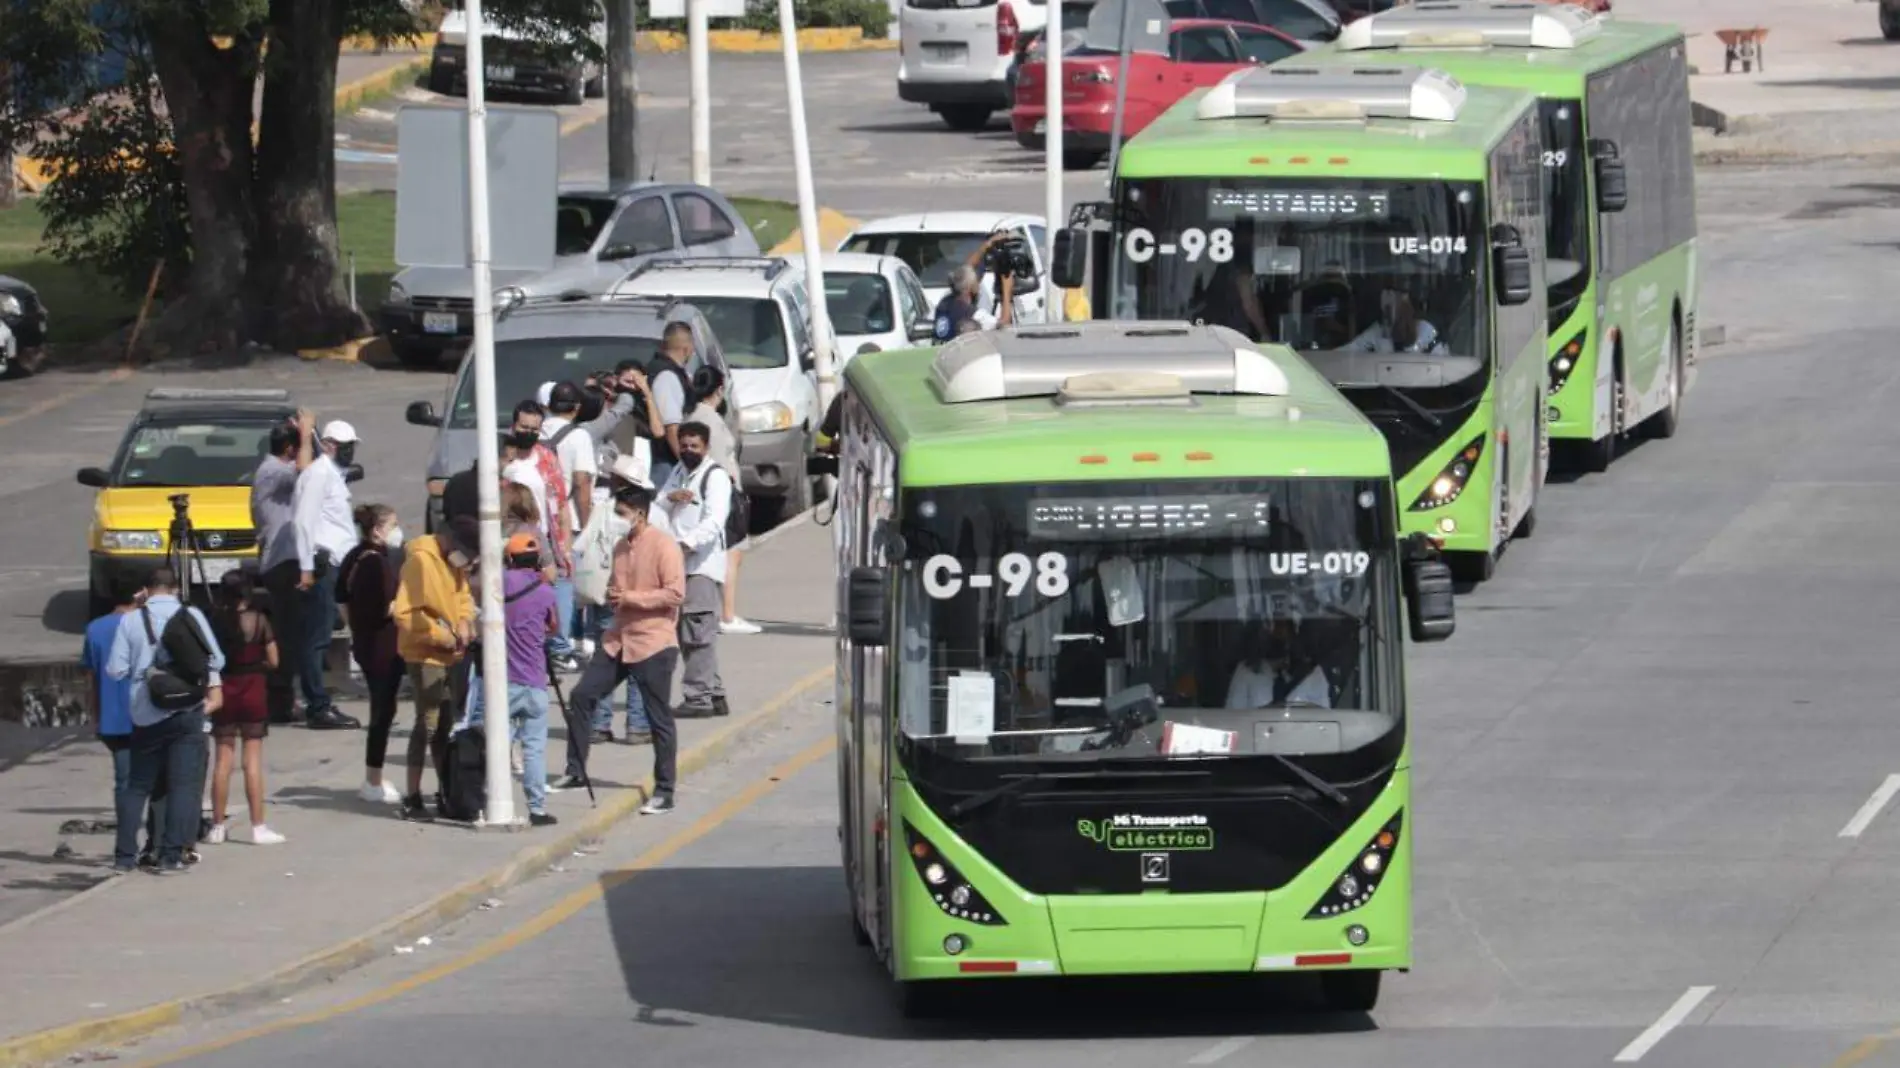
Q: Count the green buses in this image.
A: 3